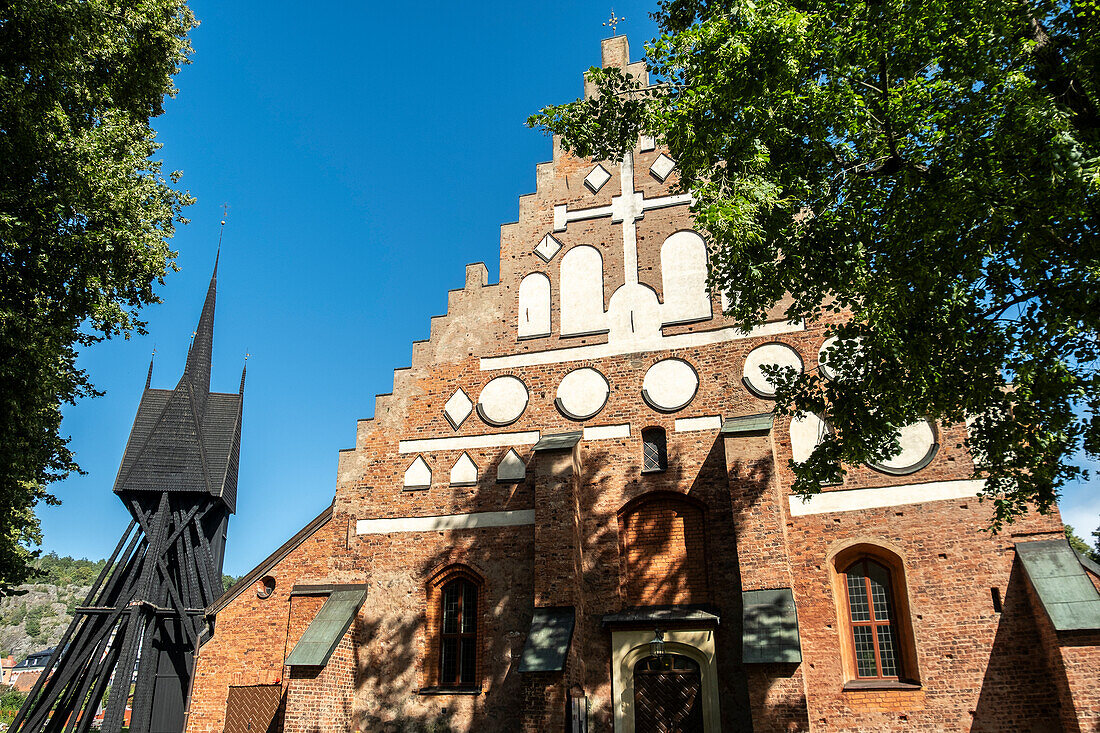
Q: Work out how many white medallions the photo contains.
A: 6